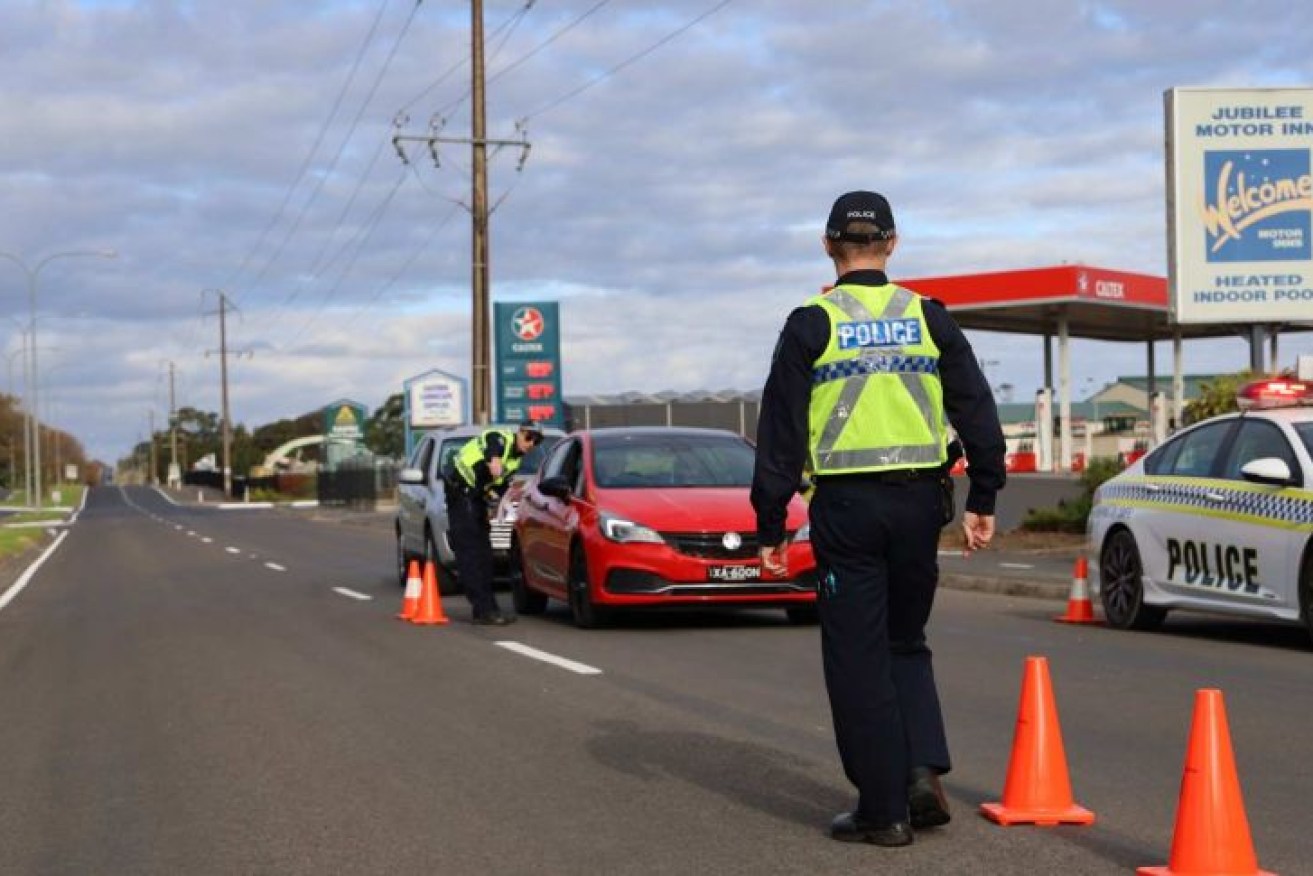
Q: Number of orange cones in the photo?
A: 5